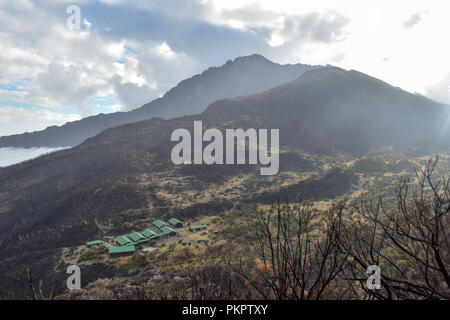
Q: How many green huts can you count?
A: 9